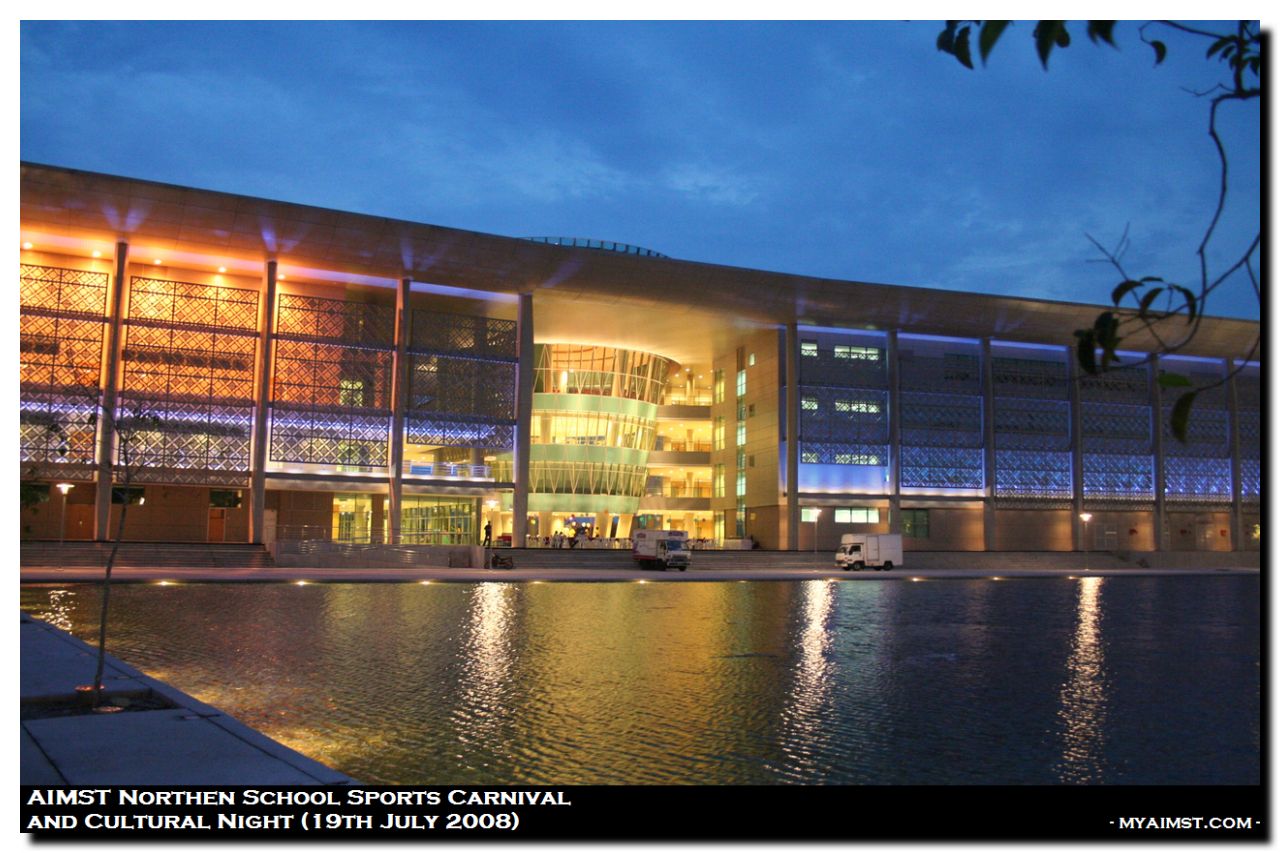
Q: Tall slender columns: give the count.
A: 10